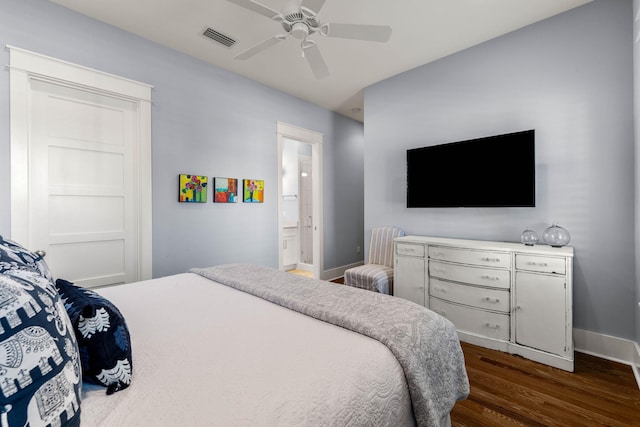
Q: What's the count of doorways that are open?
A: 1